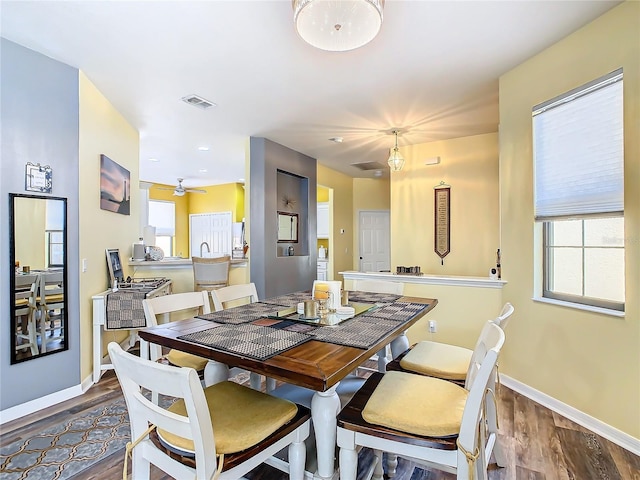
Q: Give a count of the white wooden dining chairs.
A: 6